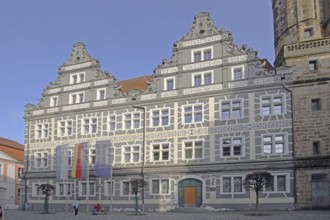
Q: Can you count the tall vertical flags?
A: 3